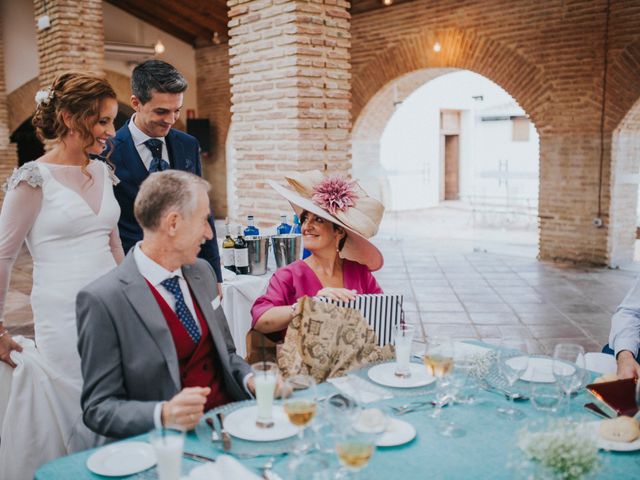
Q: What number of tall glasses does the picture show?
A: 3